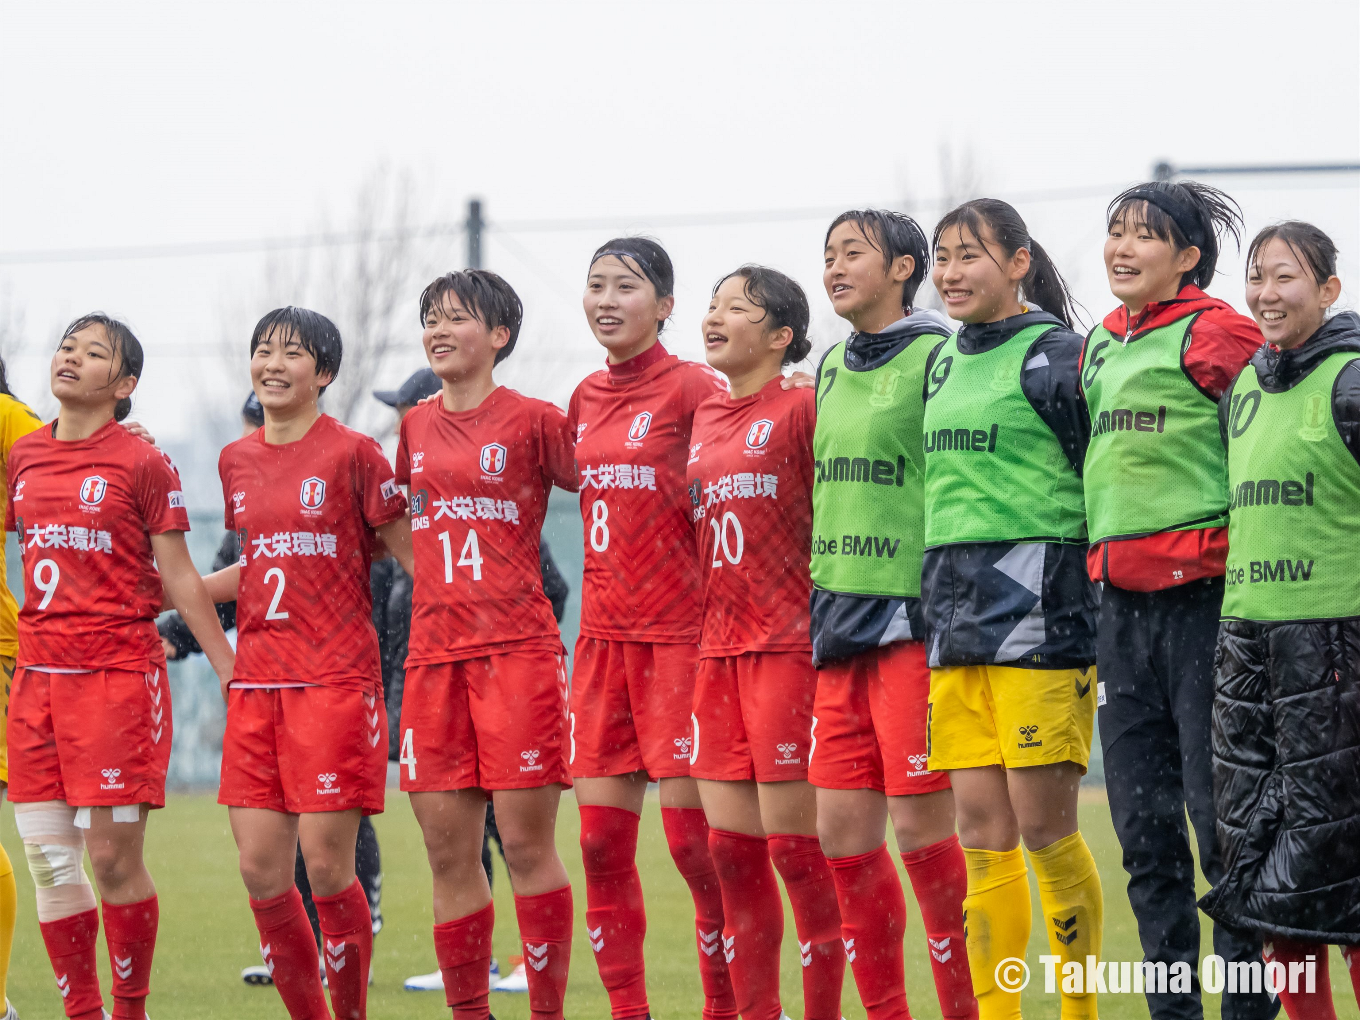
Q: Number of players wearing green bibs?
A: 4